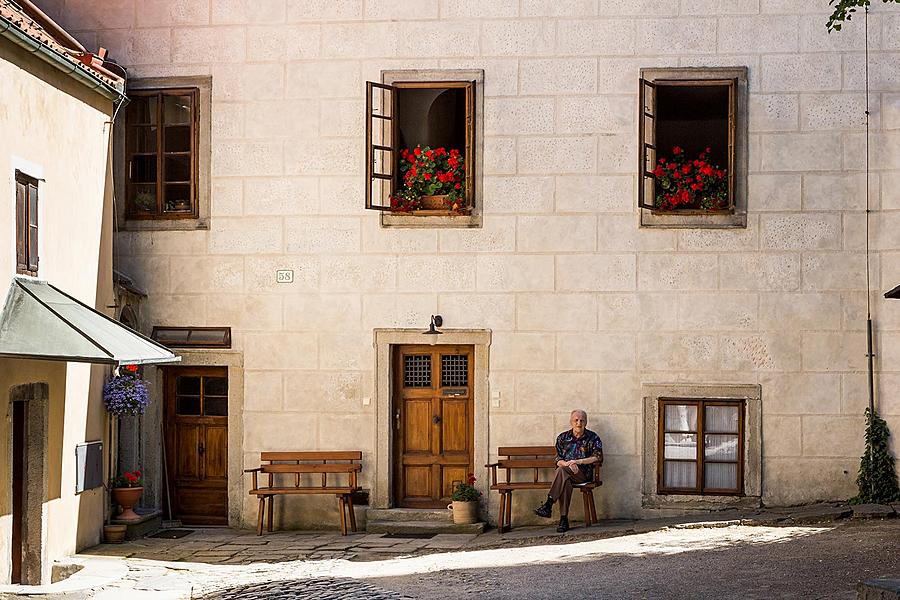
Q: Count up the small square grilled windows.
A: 2